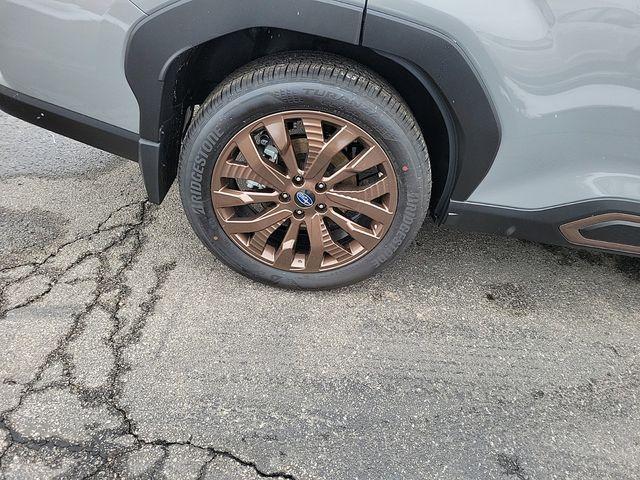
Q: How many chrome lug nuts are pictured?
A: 5